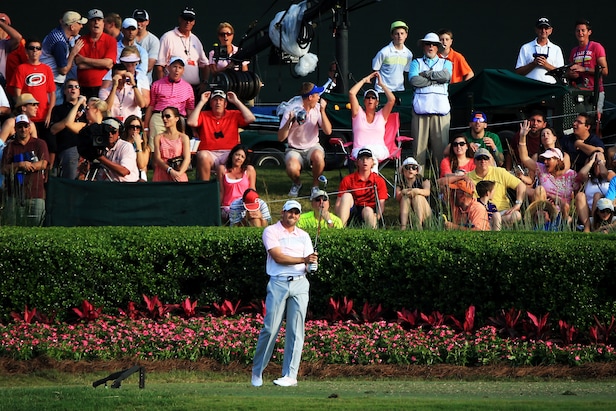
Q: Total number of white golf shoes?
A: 2